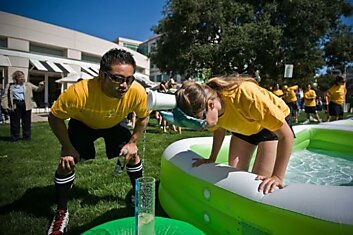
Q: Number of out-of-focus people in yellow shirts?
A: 4